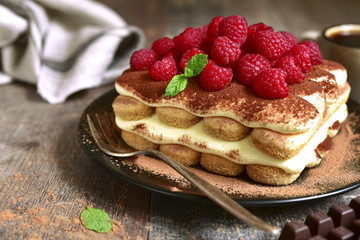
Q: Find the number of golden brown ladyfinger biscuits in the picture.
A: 8